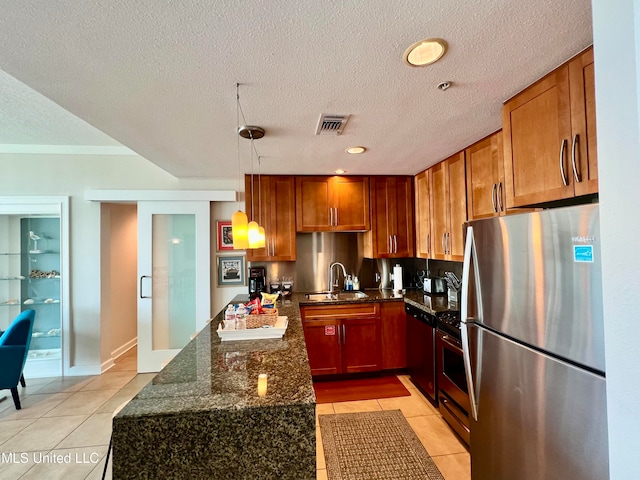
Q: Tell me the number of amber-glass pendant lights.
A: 3